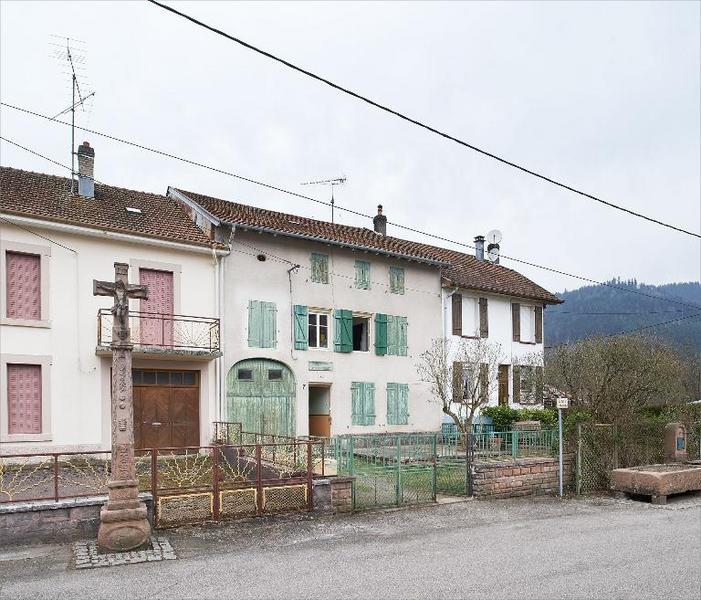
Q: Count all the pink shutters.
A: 3